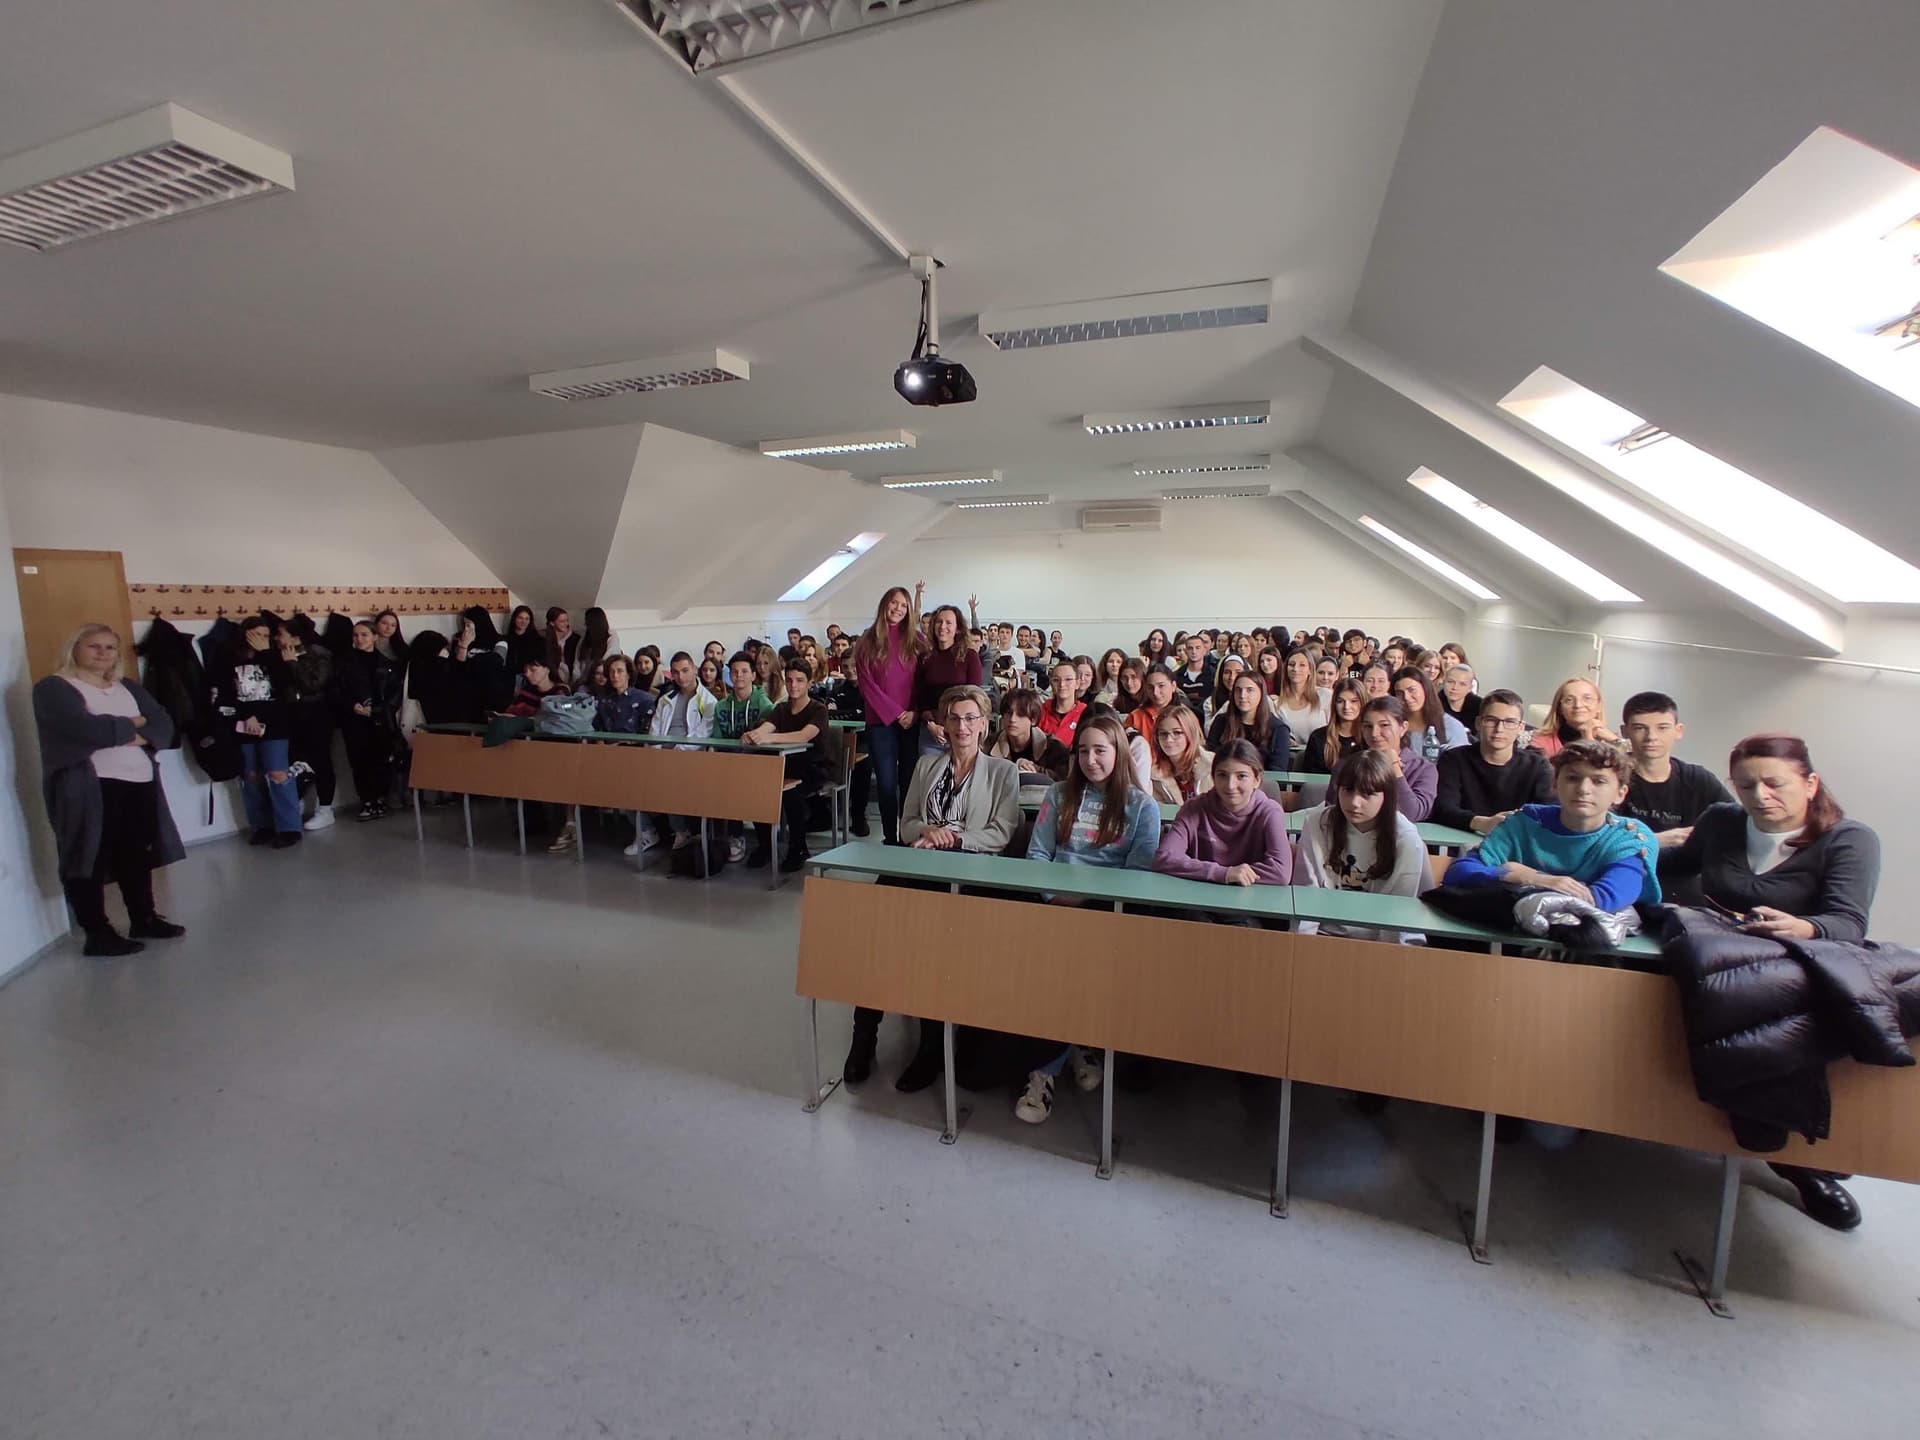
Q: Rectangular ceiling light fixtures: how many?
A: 10